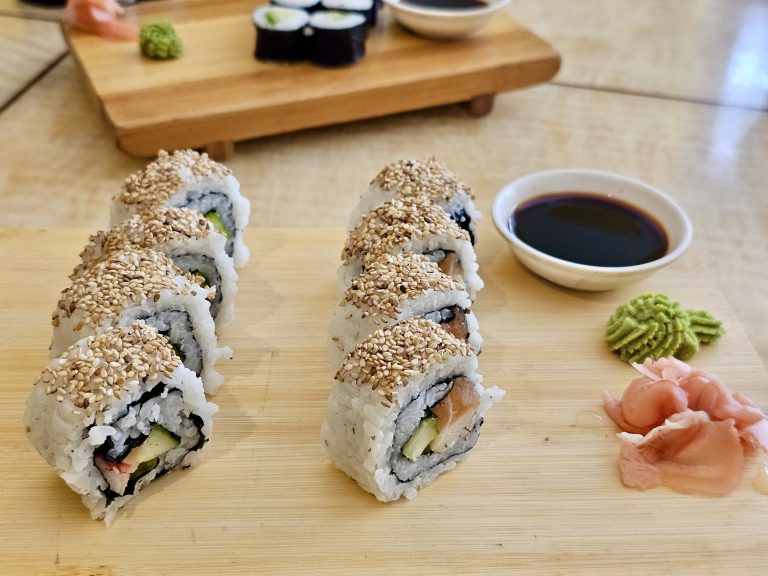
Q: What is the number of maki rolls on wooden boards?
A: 12